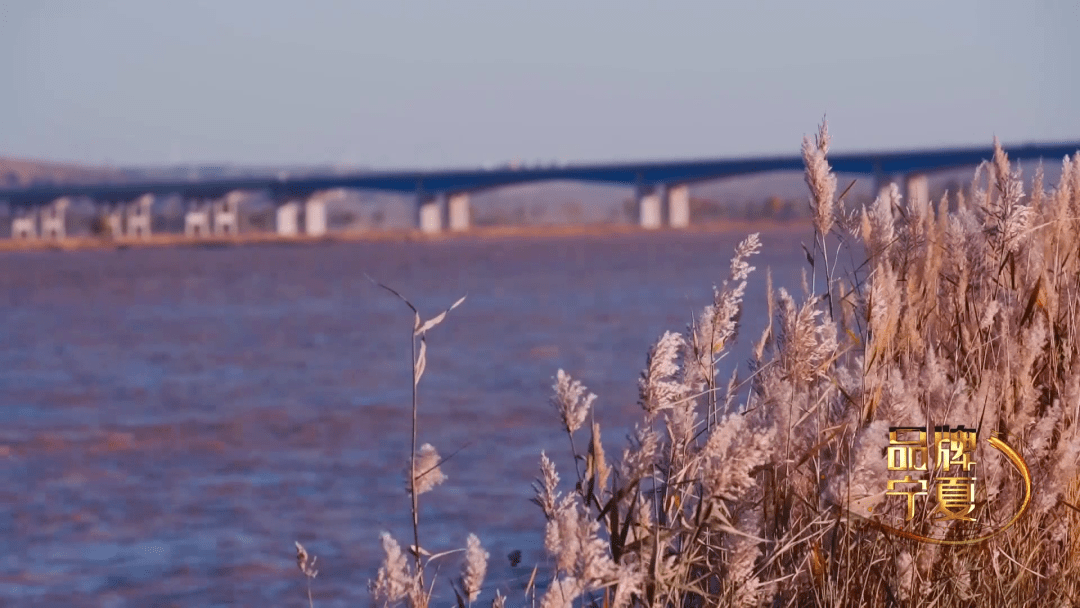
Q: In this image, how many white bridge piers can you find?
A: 14